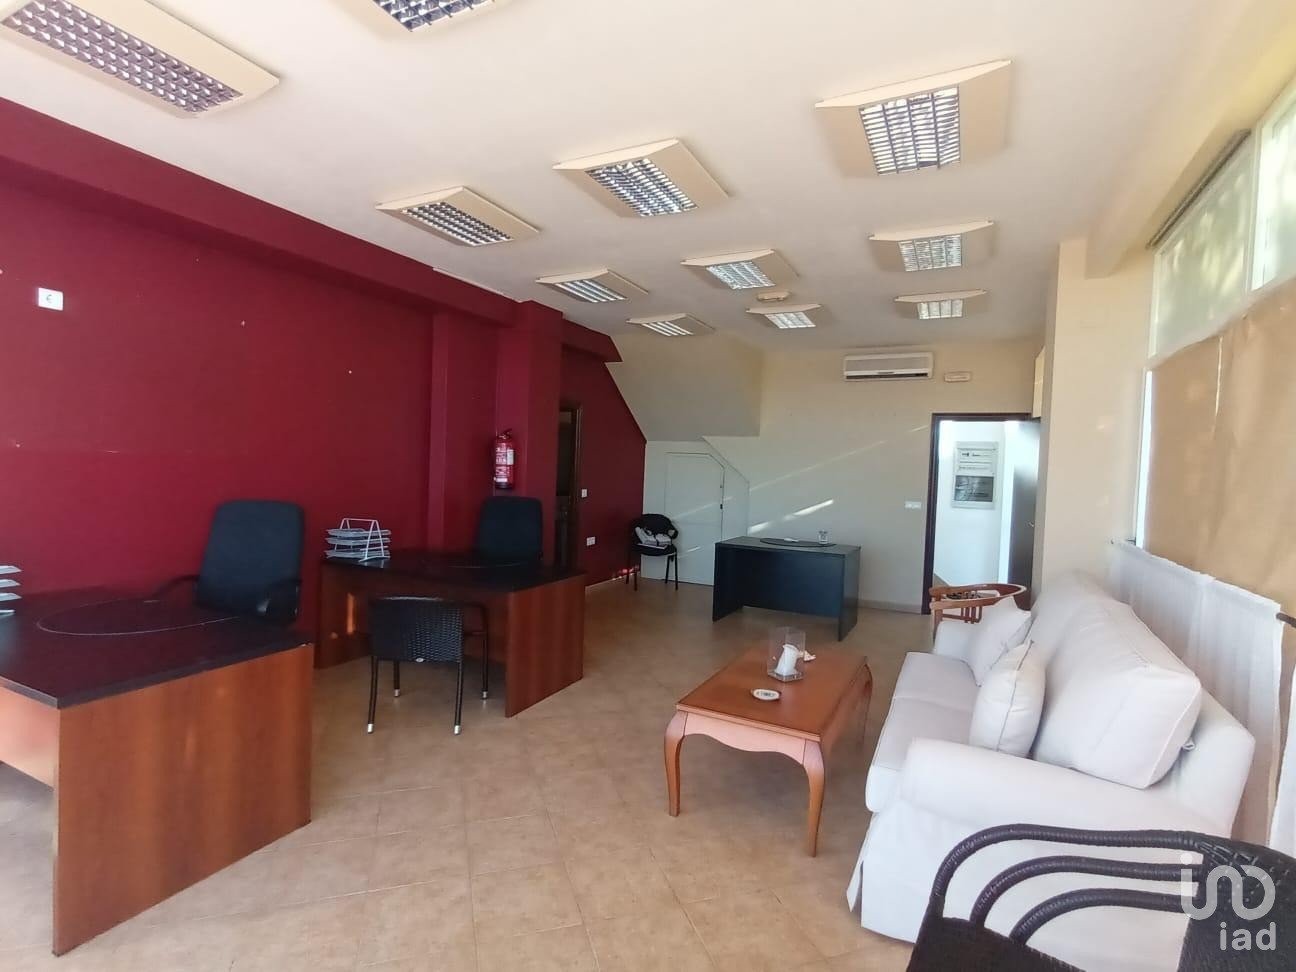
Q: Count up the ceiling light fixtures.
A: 11